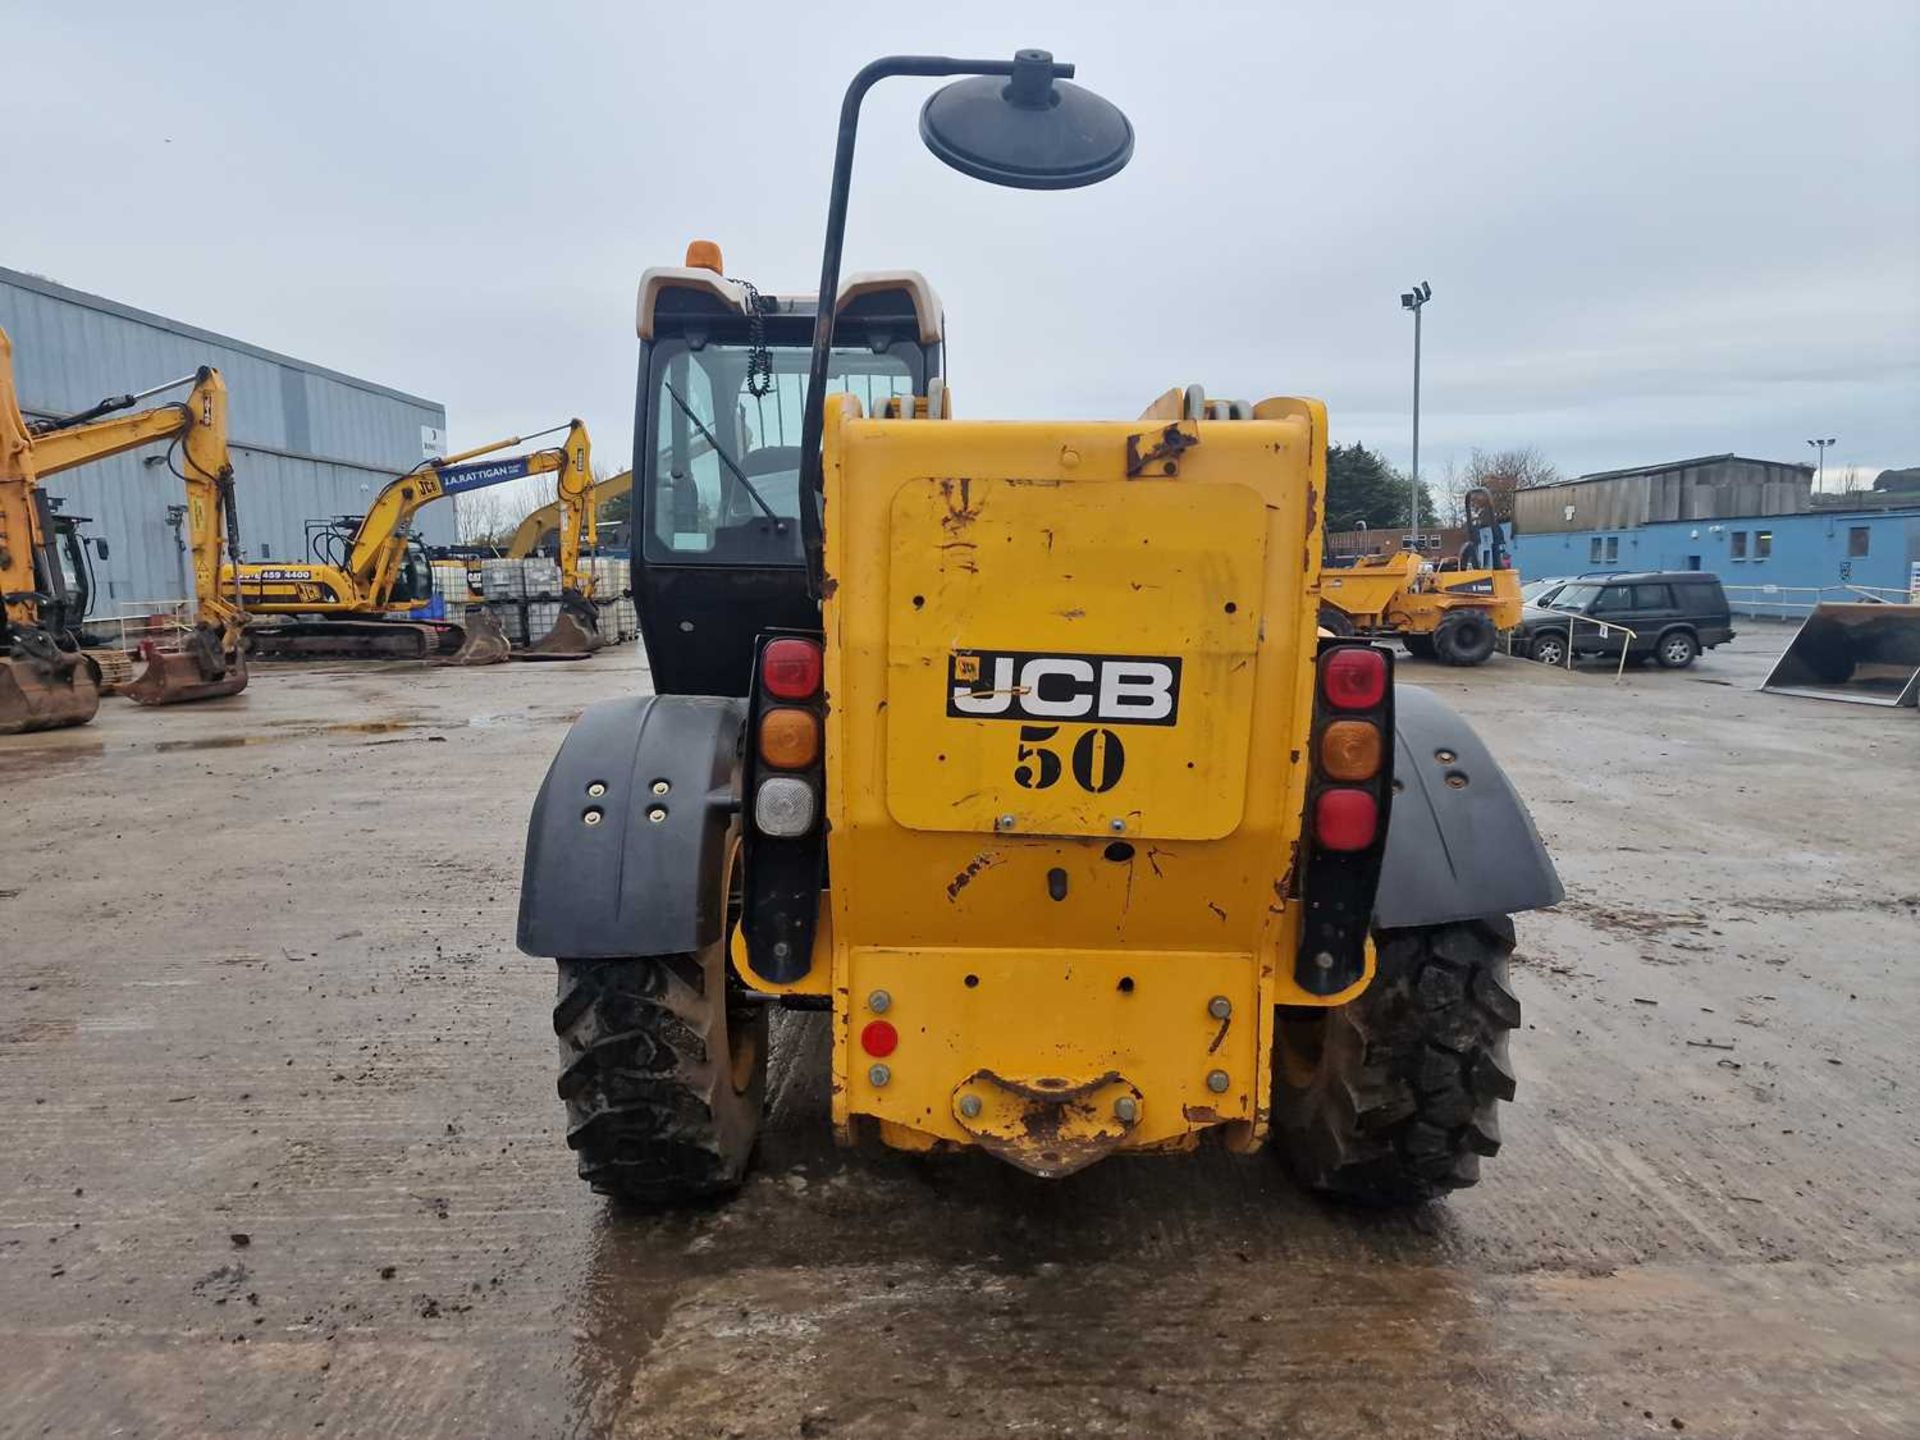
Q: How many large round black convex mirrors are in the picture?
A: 1